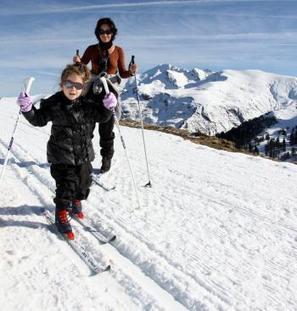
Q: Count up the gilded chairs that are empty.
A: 0